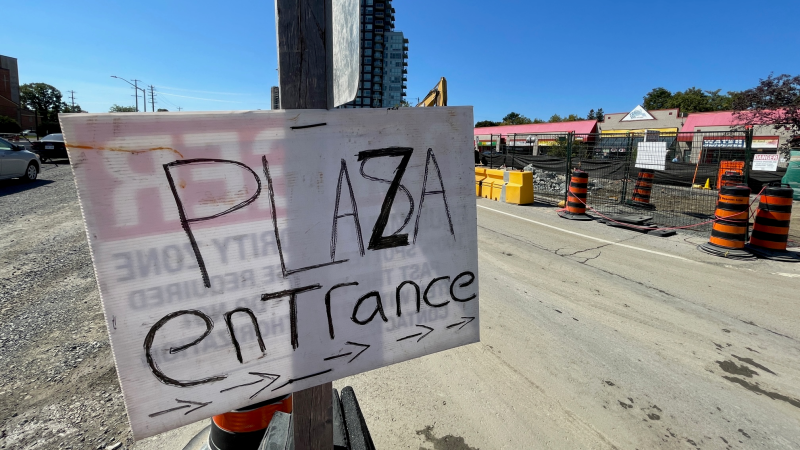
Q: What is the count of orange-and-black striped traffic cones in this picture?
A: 6